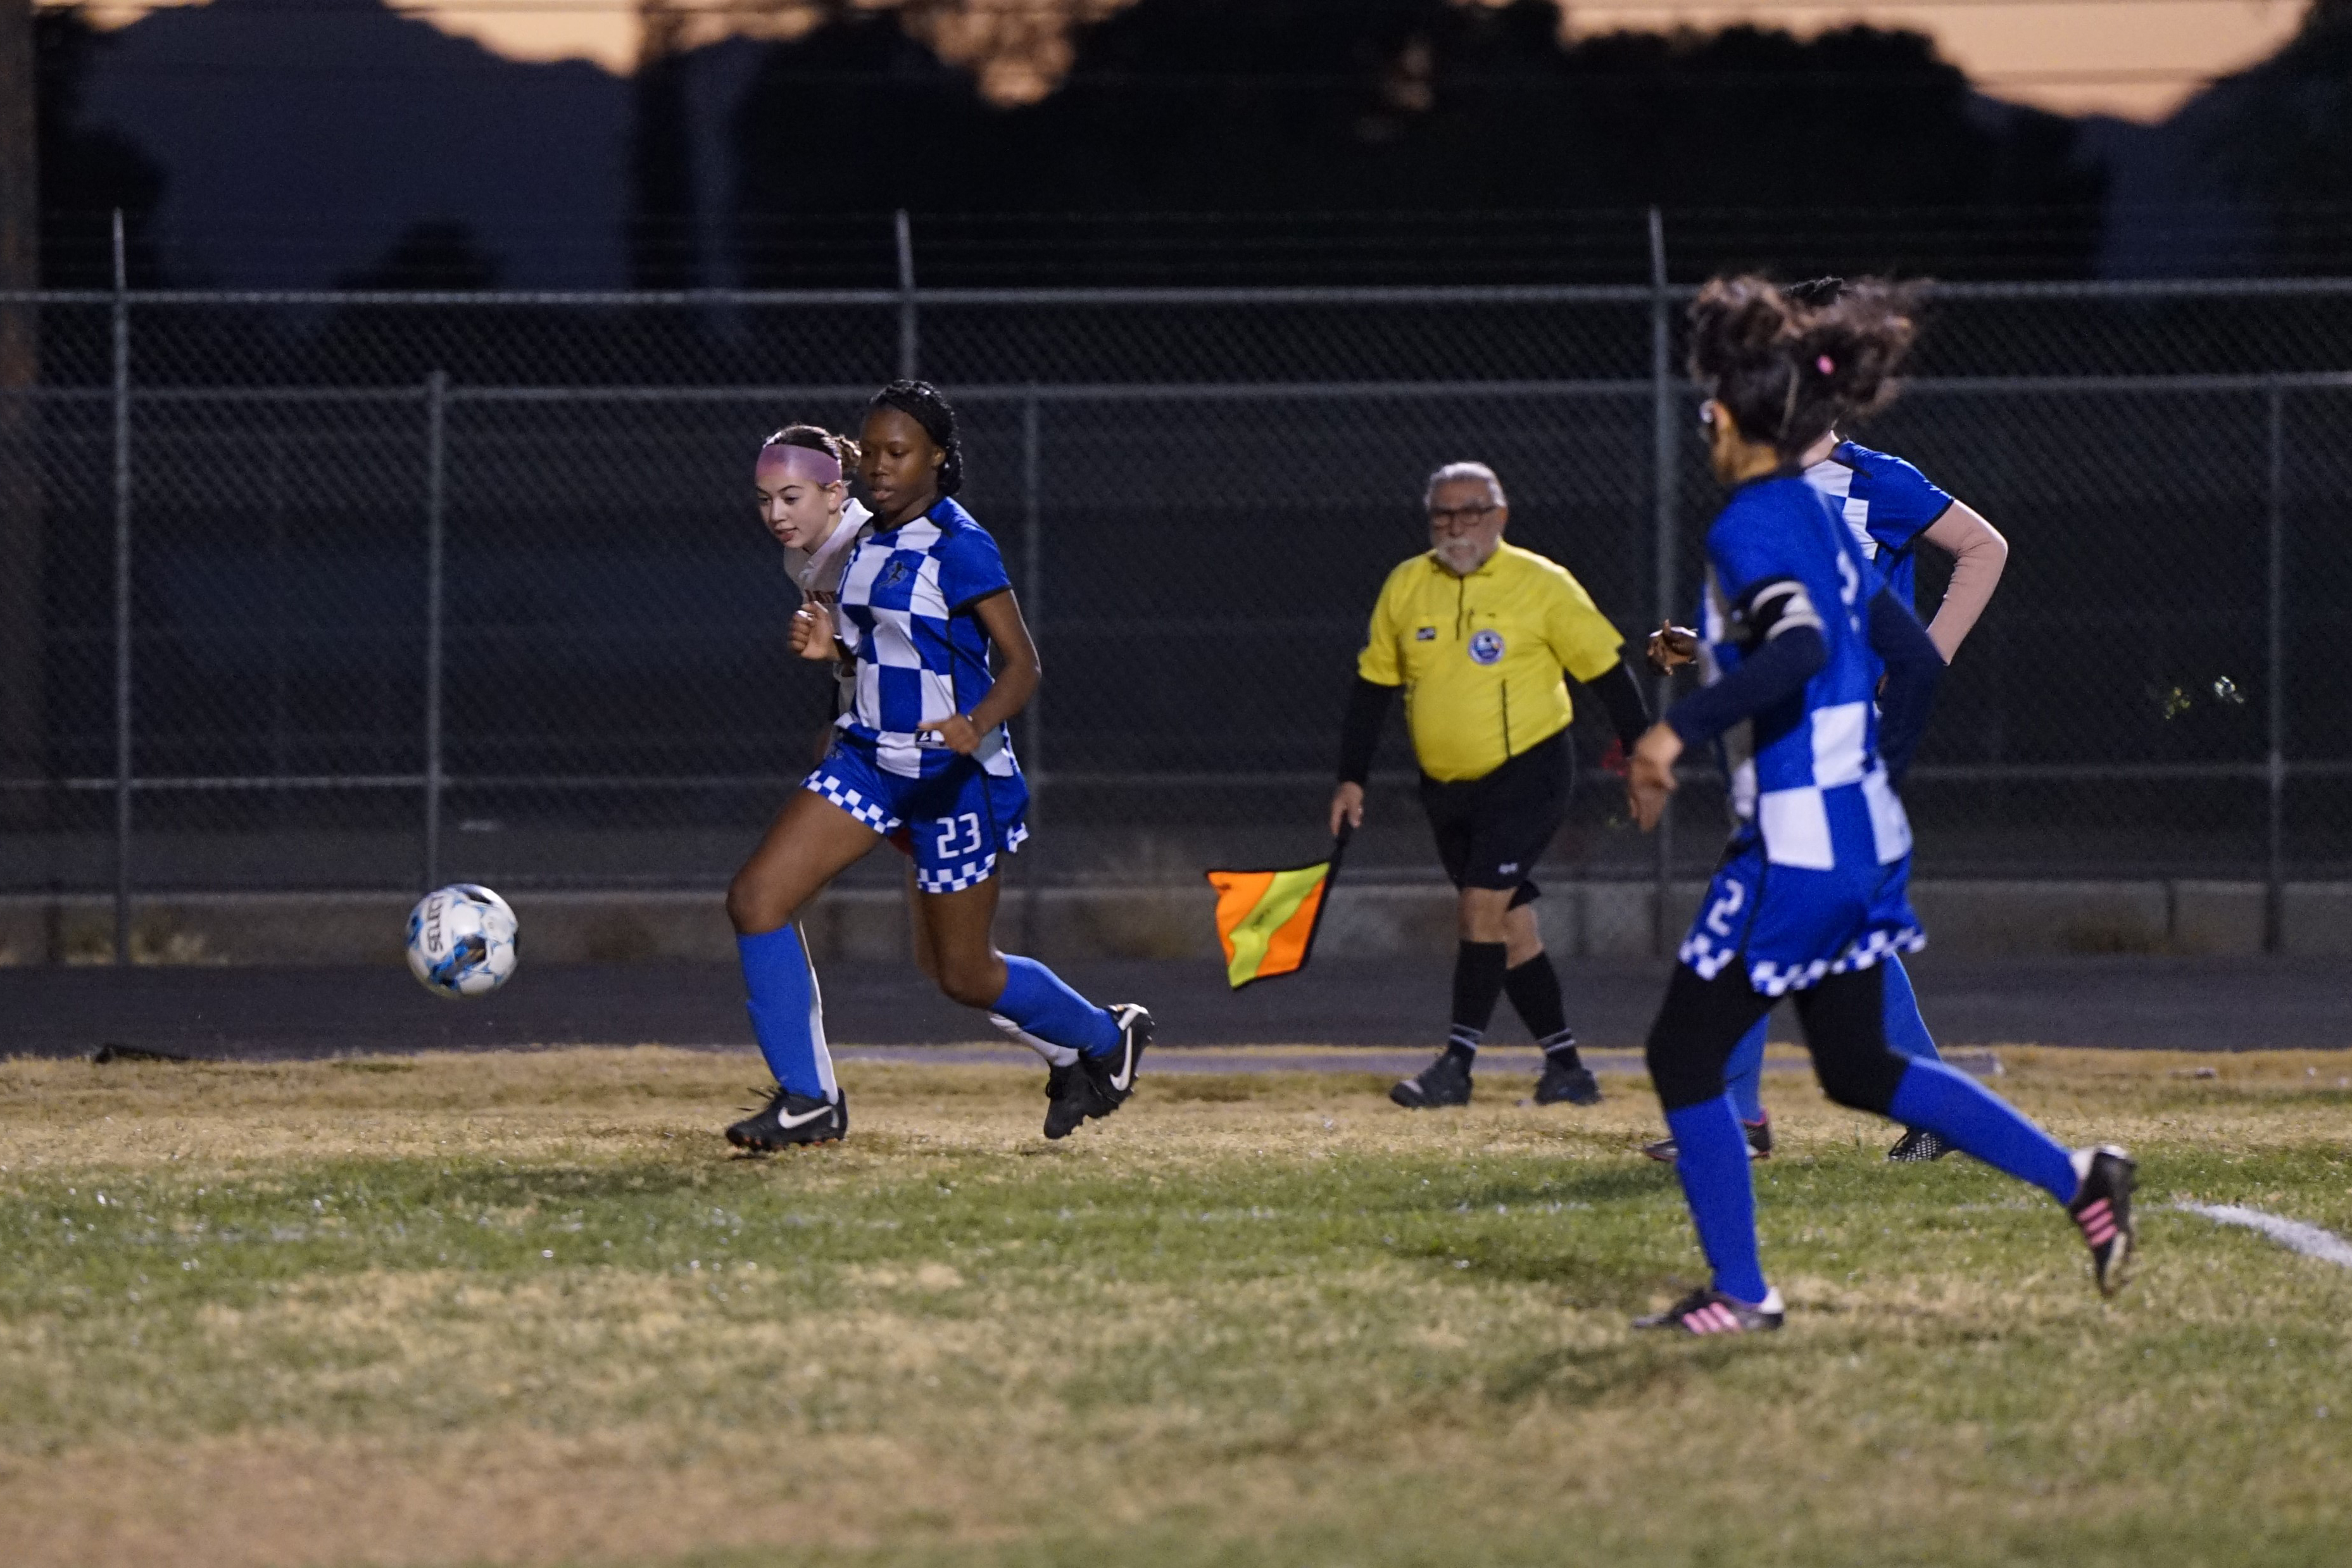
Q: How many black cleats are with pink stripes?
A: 2